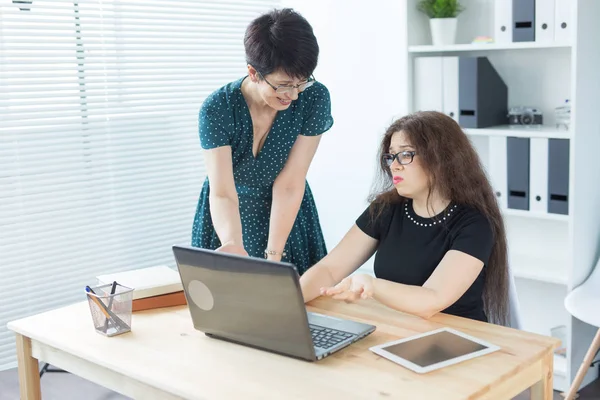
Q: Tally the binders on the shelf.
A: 11